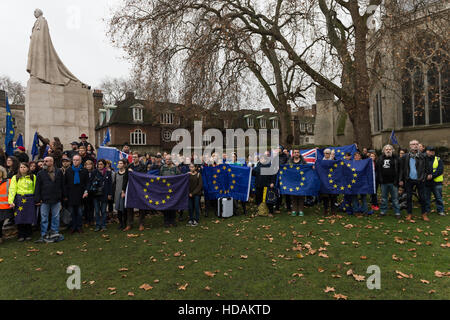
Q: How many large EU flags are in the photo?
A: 4